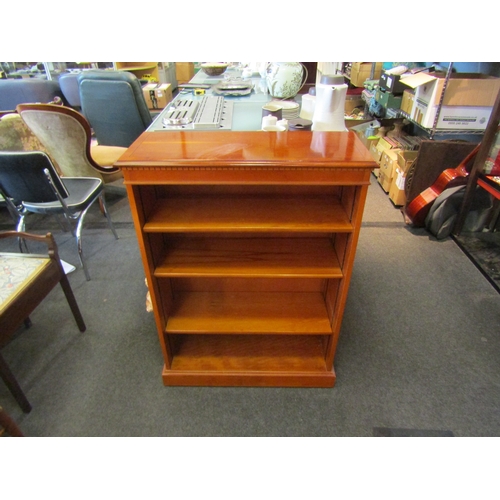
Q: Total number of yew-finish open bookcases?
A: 1